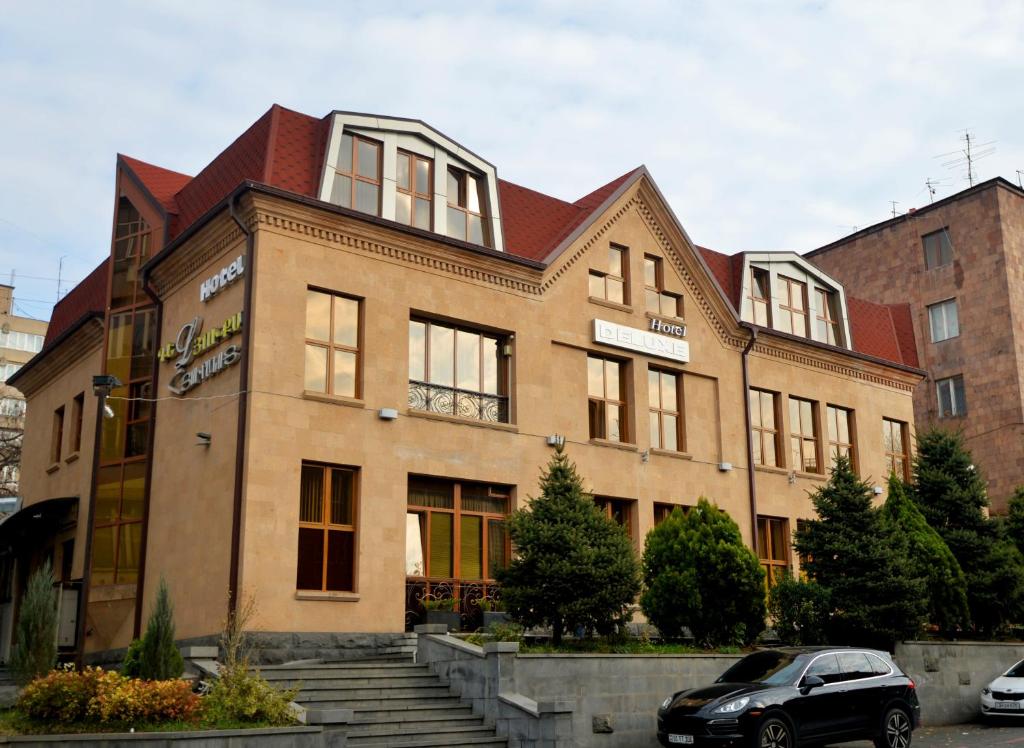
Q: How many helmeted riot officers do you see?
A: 0